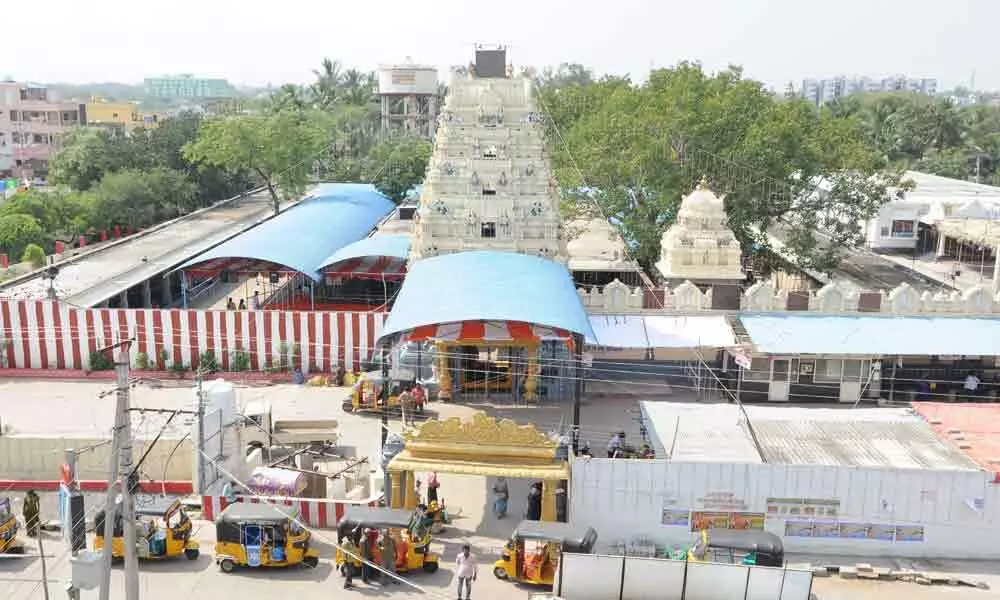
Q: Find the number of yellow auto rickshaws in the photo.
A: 7